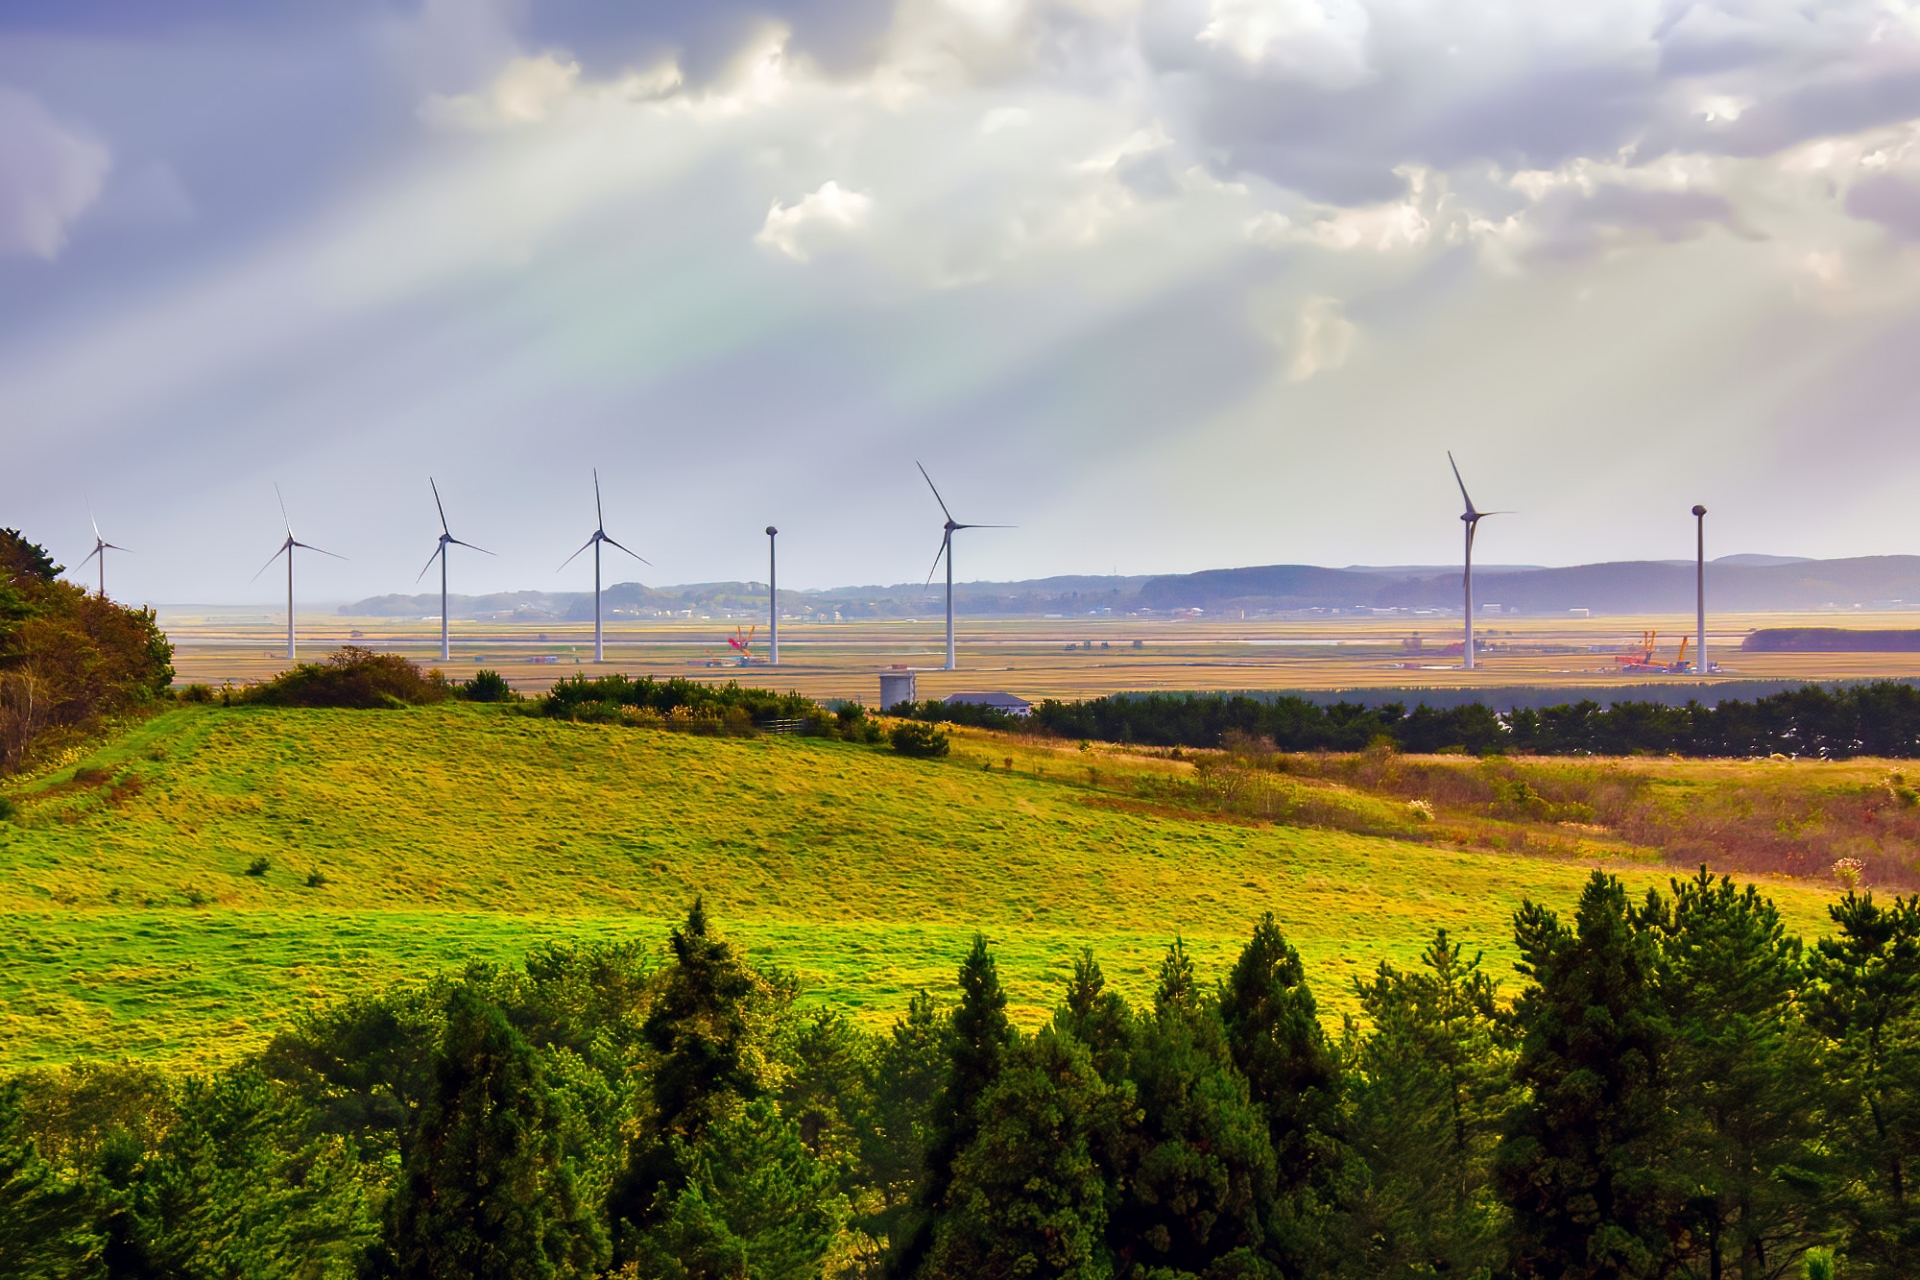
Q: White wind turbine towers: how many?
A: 8